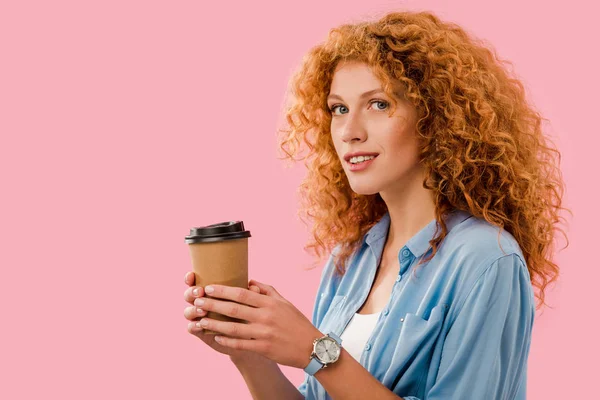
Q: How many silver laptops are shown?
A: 0